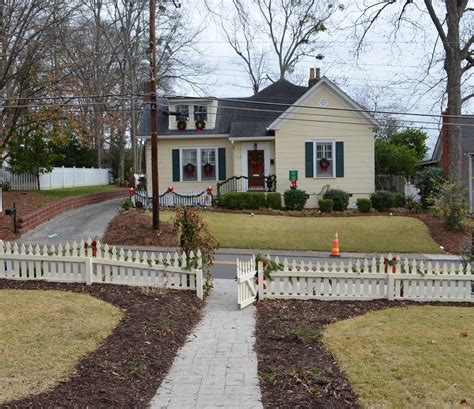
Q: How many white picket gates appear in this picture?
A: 1